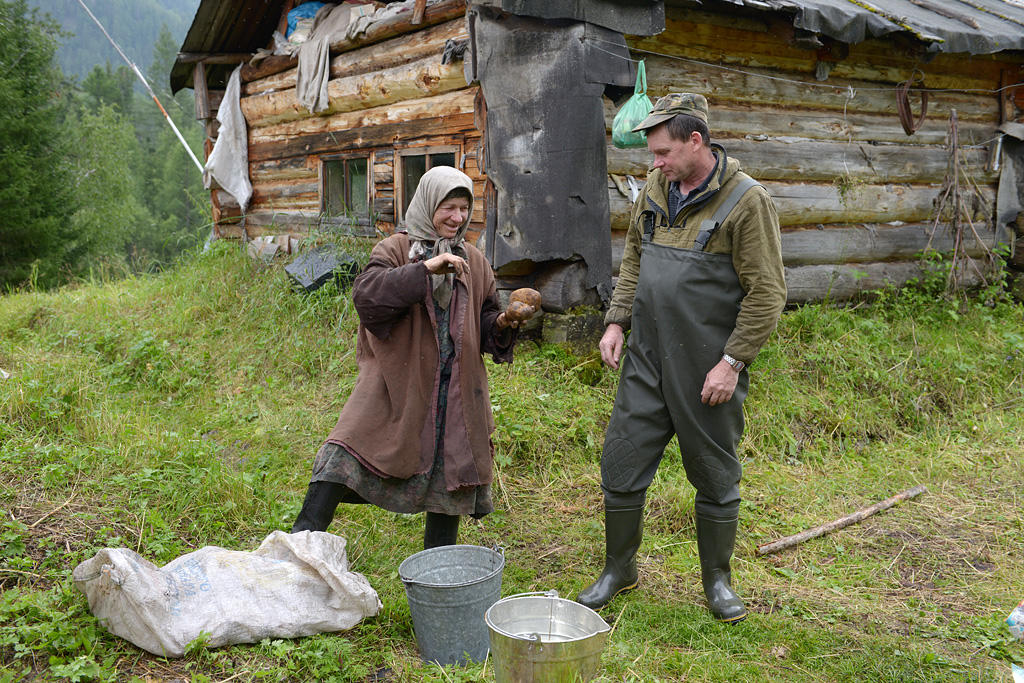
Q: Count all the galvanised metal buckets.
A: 2